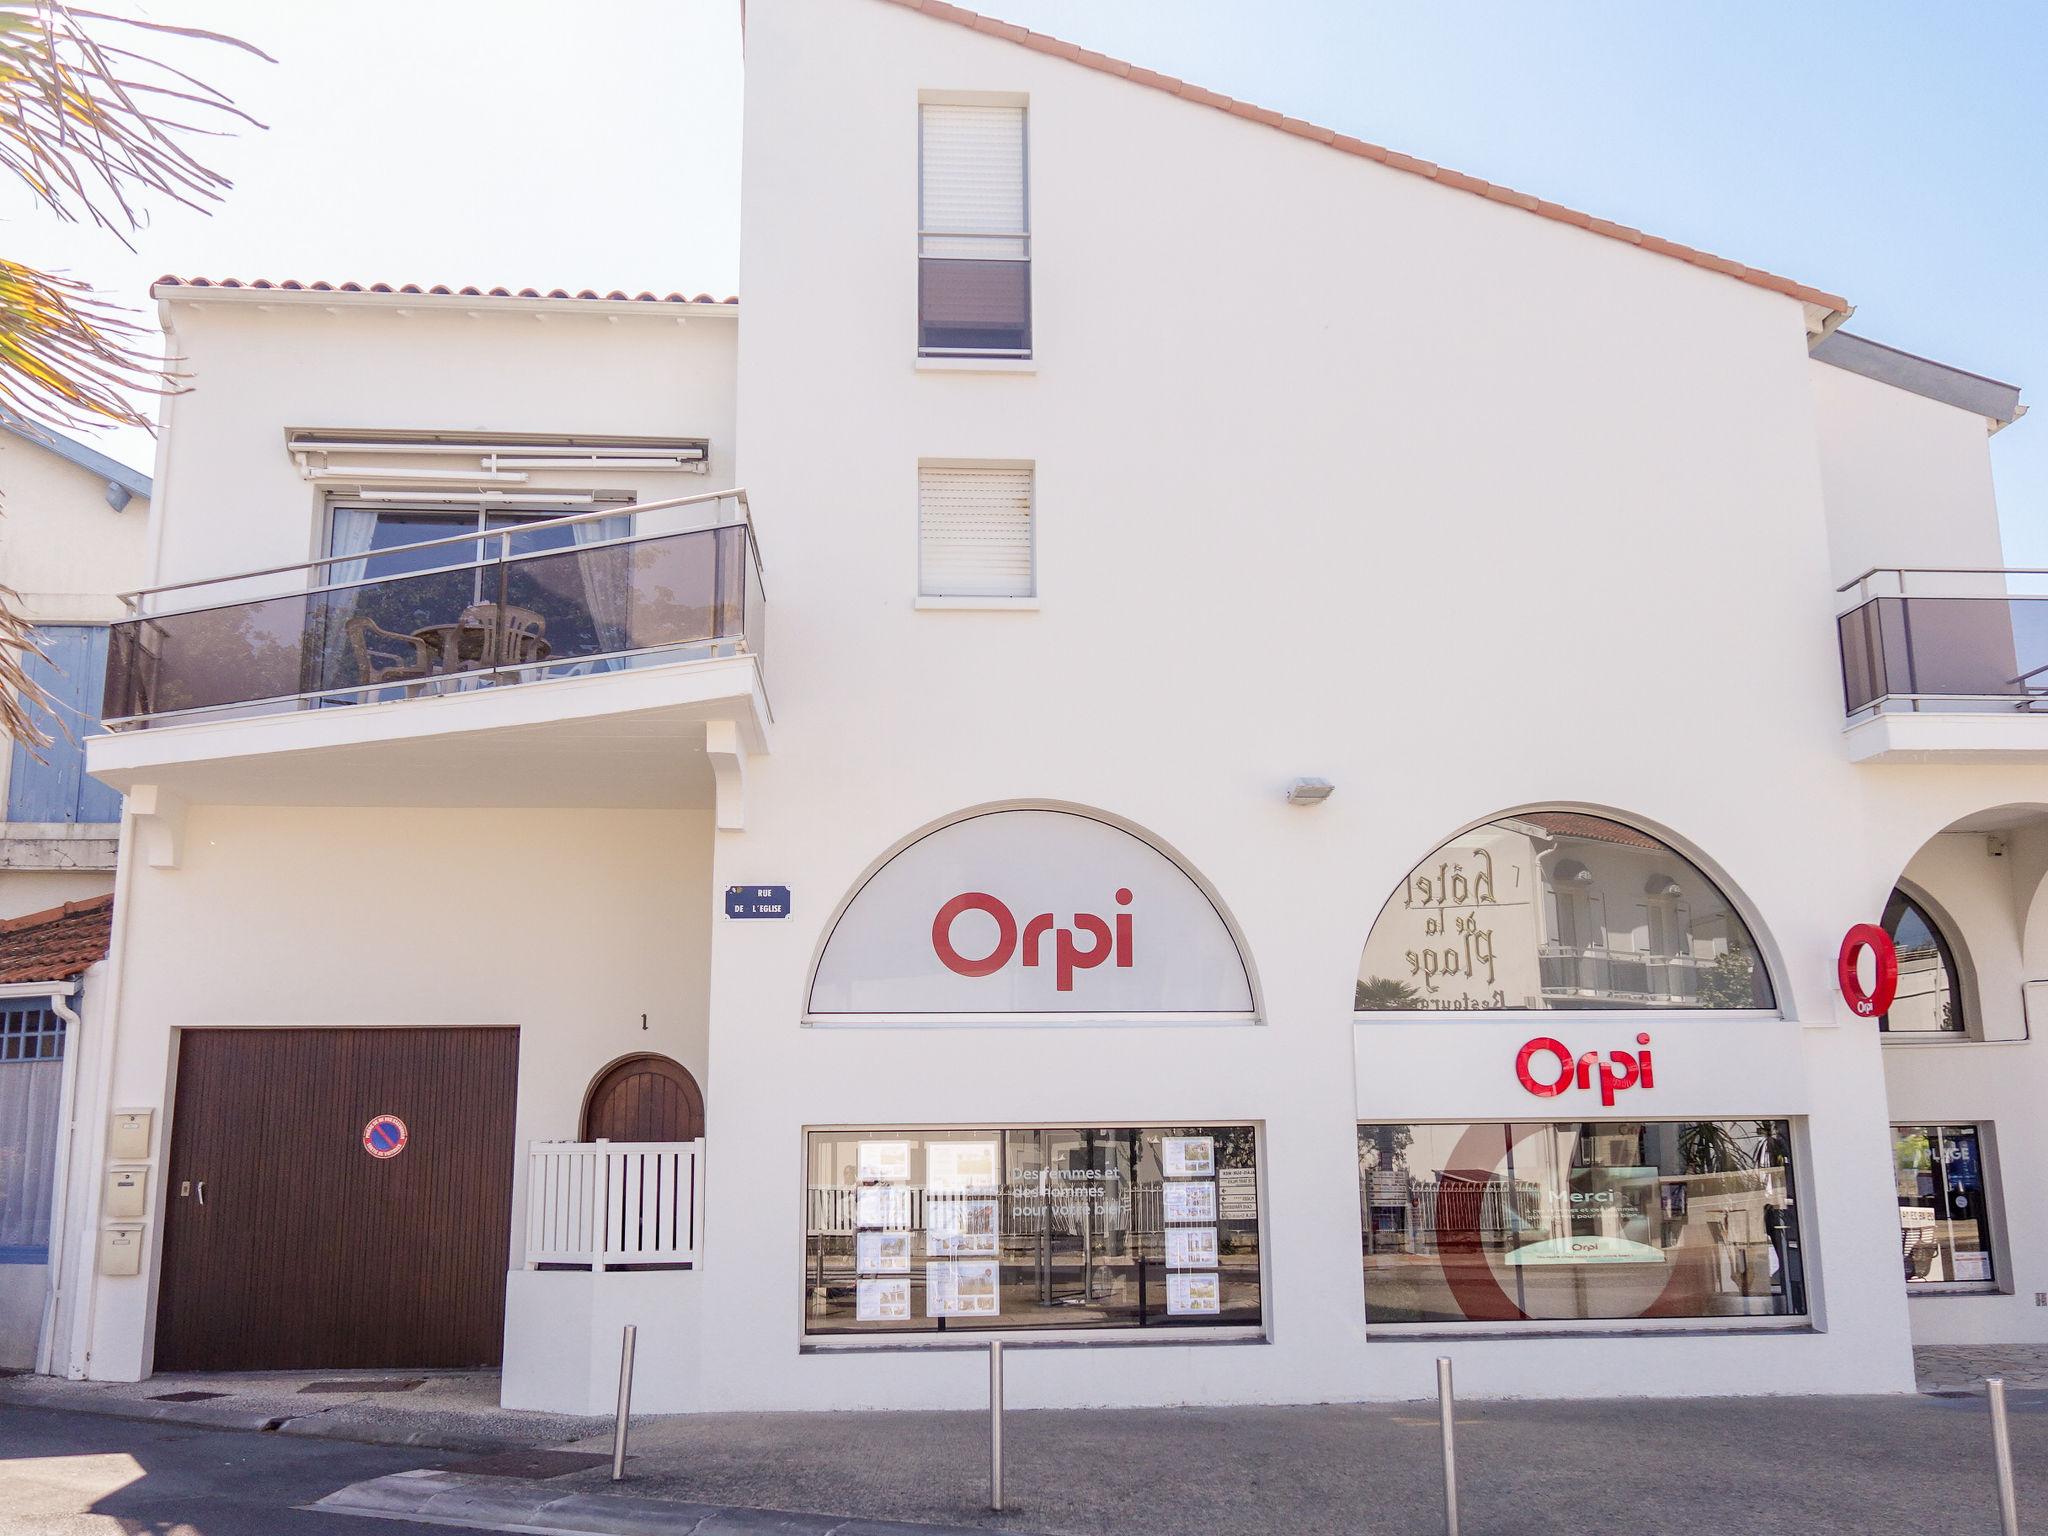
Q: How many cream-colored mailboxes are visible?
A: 3